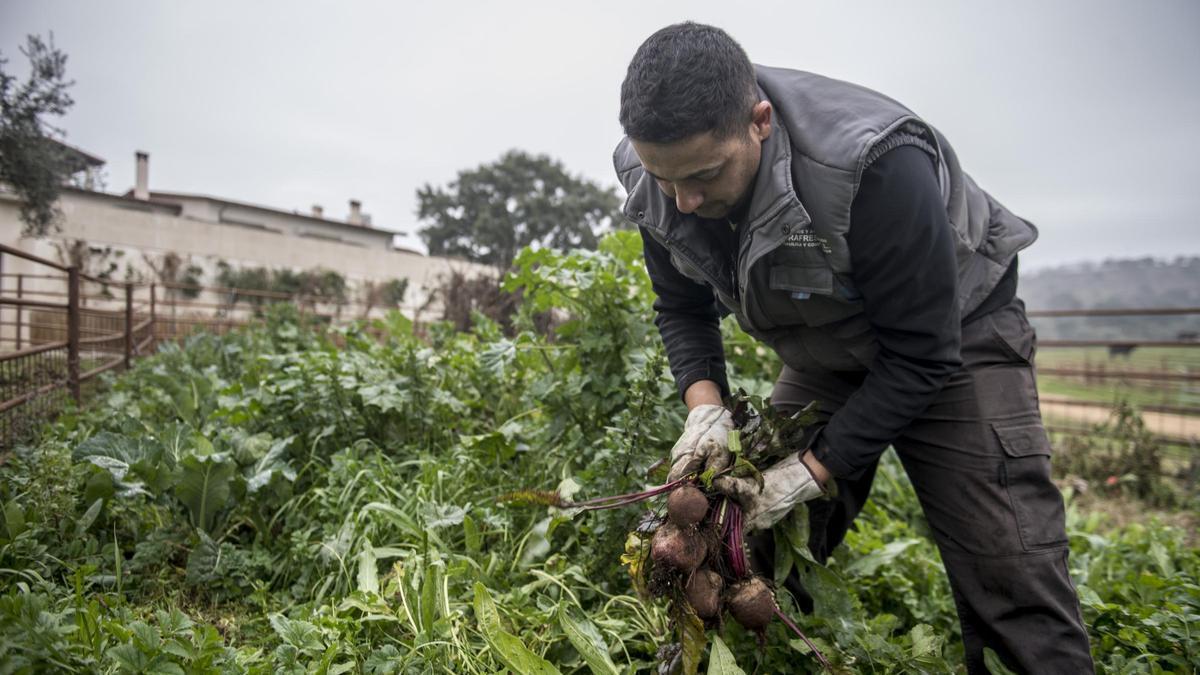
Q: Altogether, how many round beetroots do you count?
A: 4